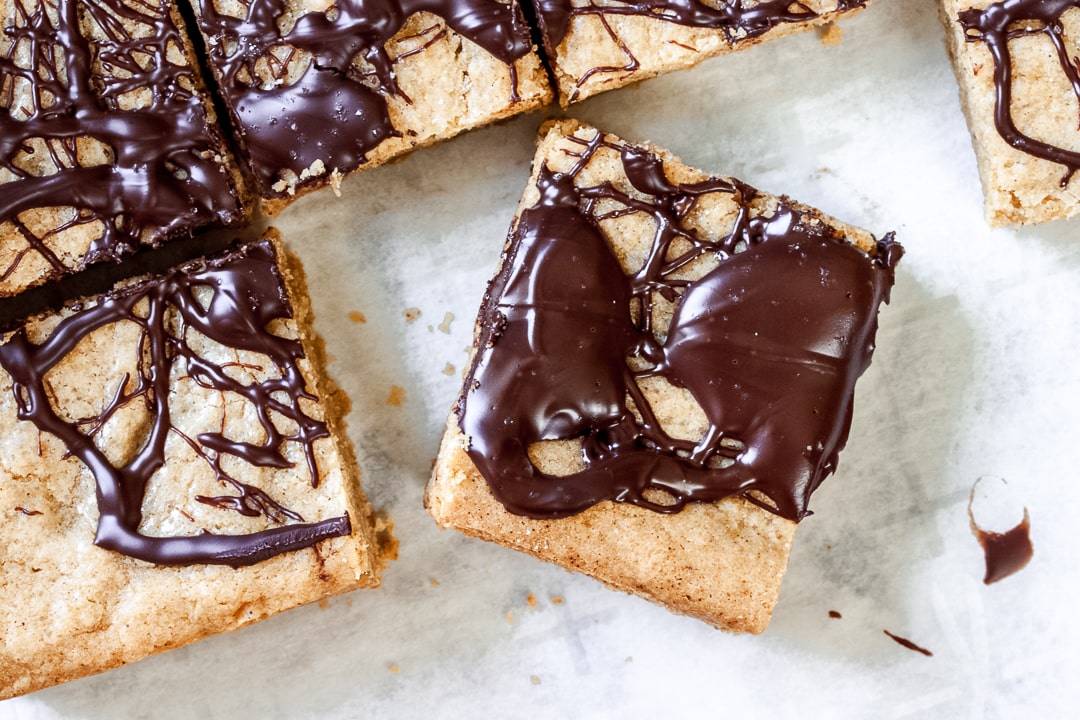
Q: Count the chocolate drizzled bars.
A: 6